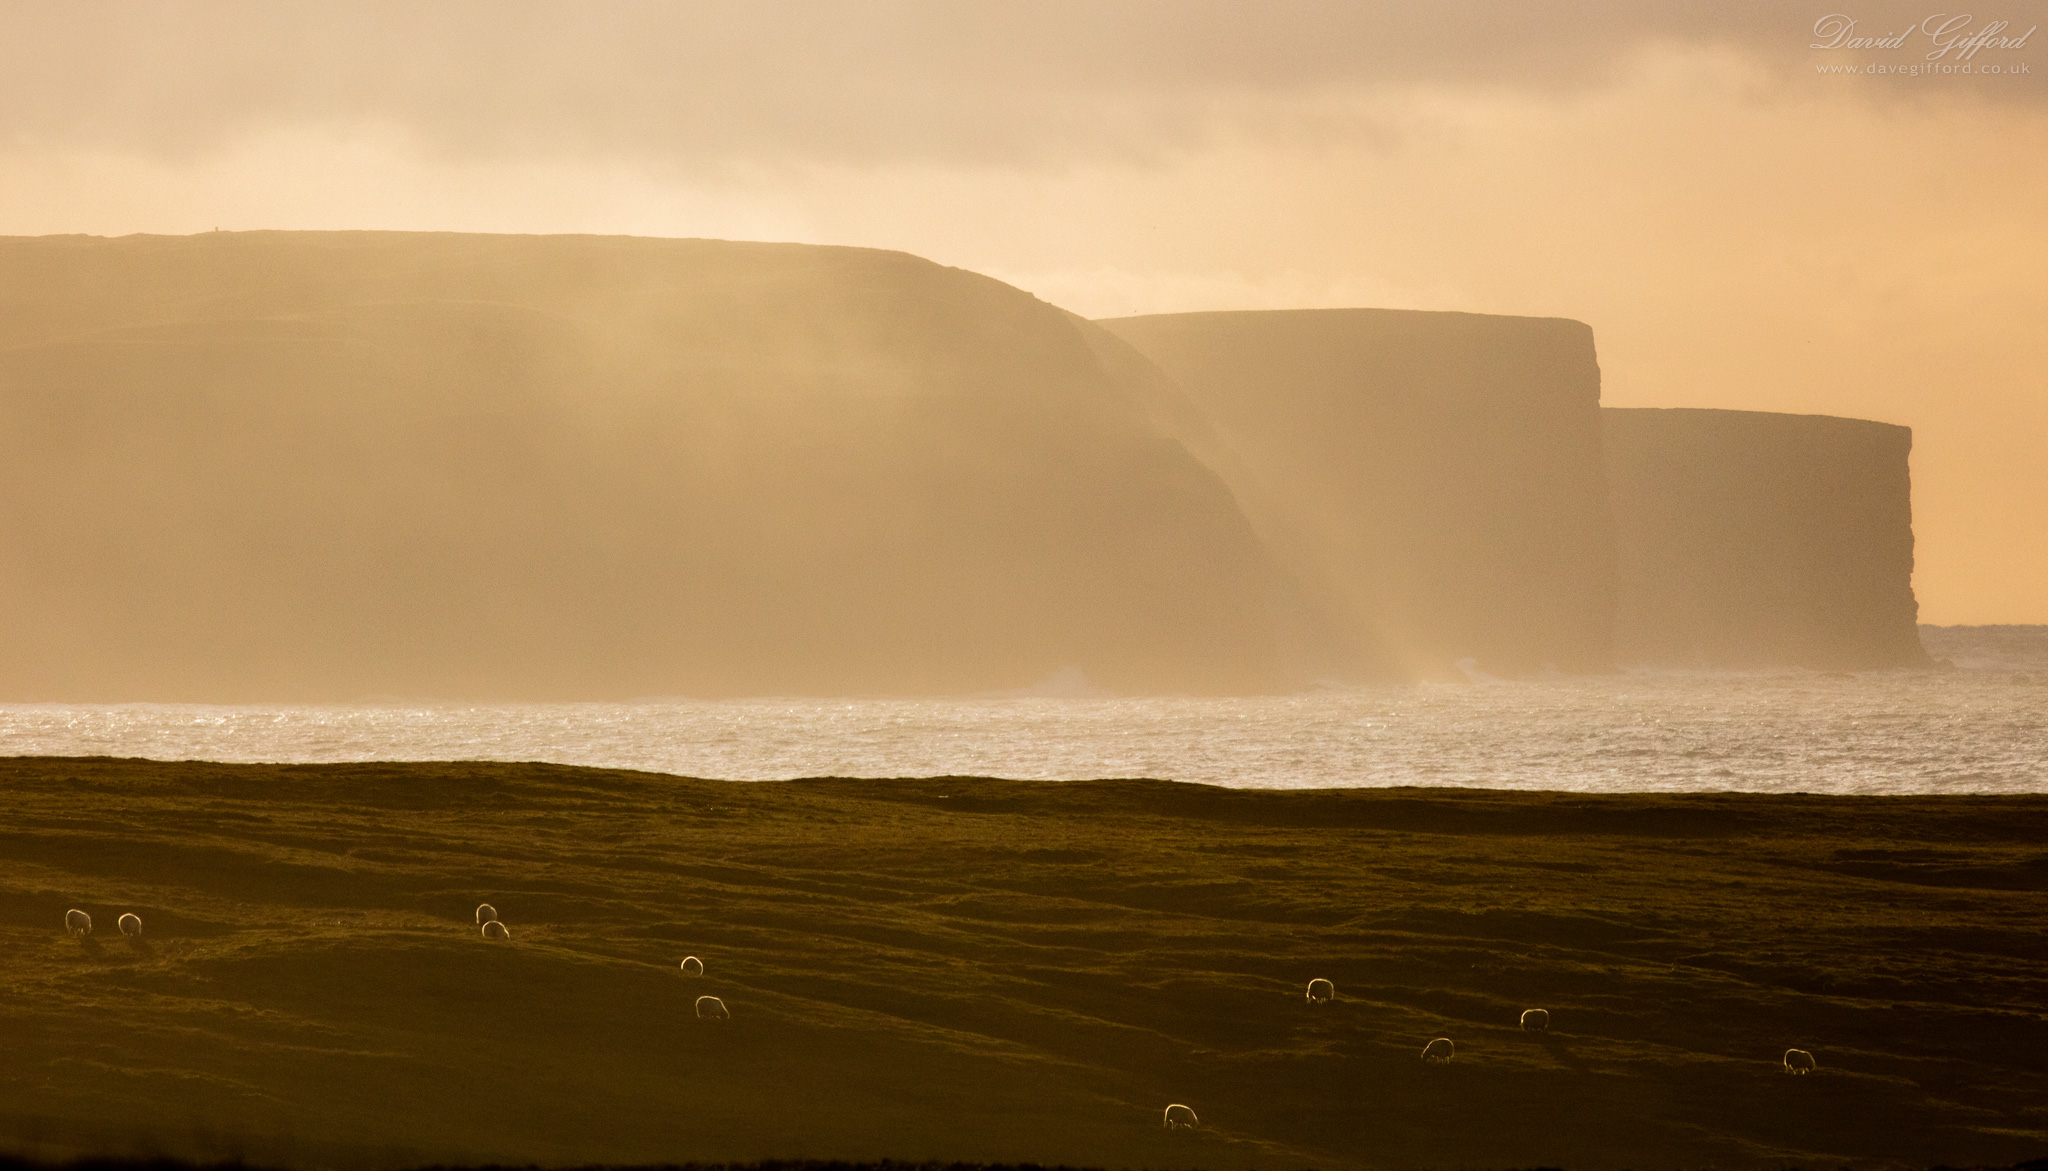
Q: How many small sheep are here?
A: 11